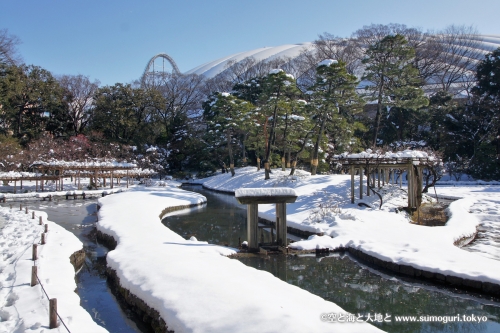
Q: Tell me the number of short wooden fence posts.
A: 10